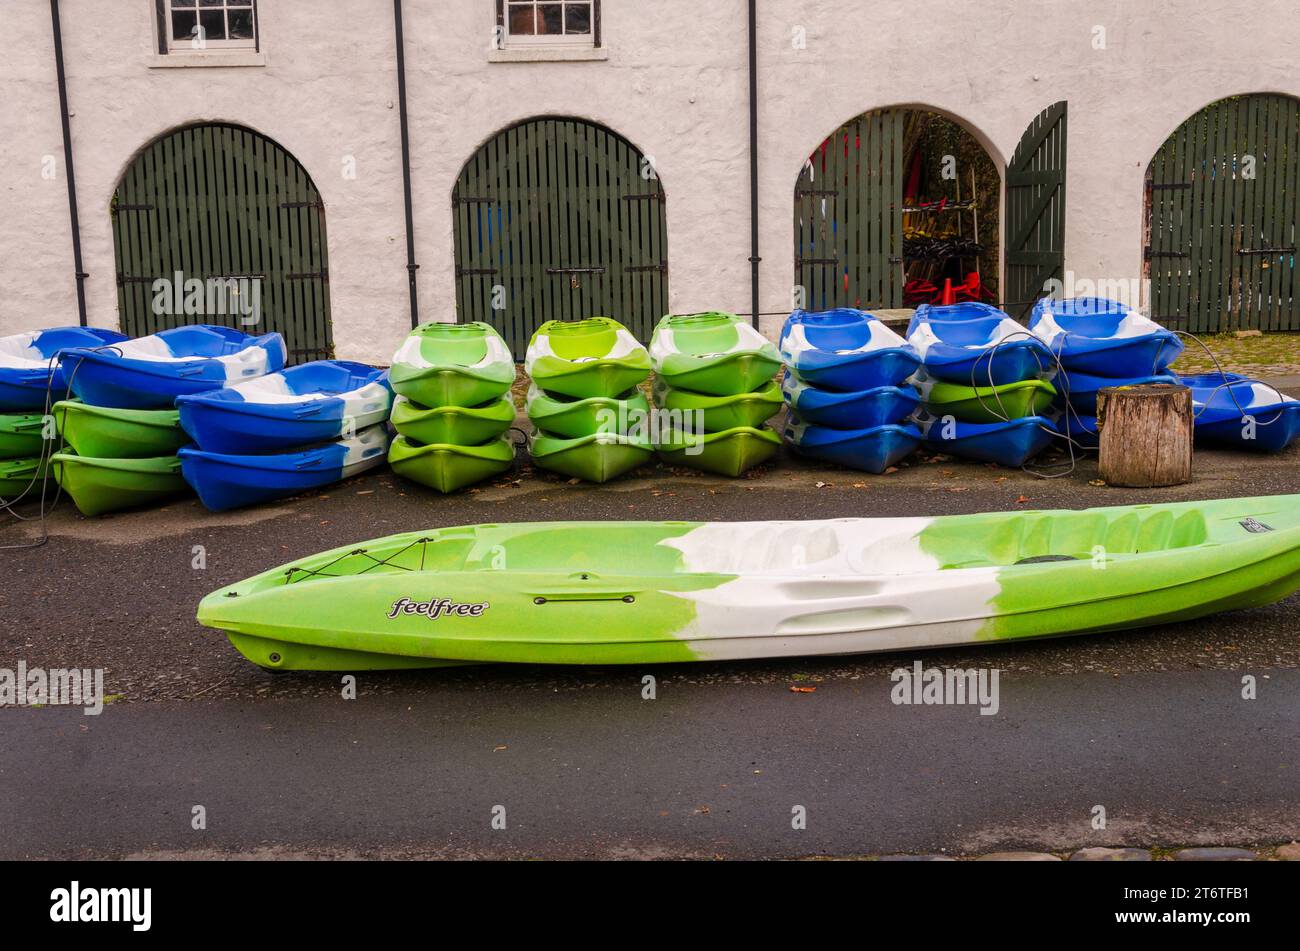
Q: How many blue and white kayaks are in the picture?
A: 13